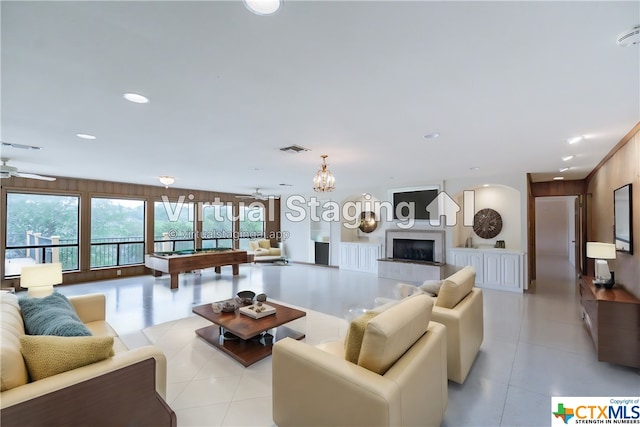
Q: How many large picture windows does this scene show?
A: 5